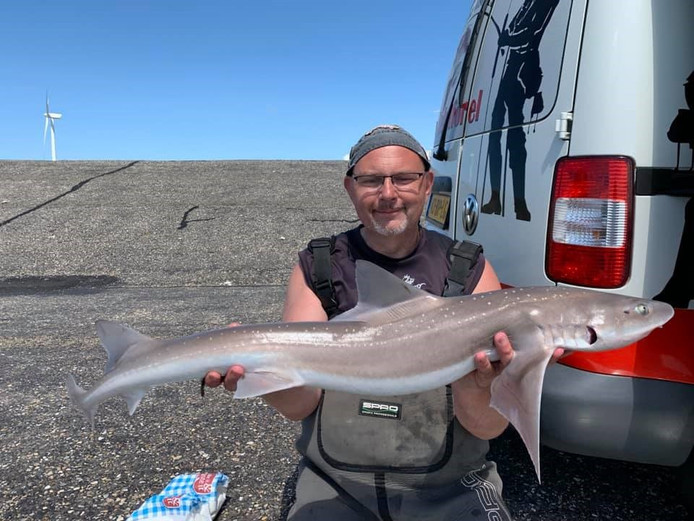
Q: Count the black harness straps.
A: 2